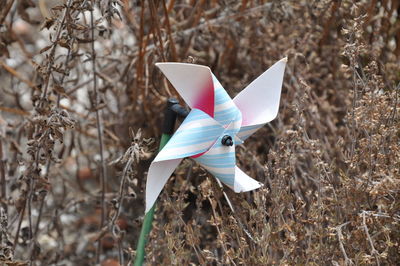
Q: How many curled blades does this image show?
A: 4